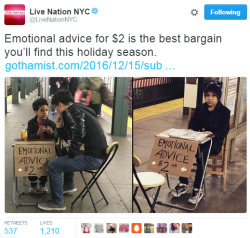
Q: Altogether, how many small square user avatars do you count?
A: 9